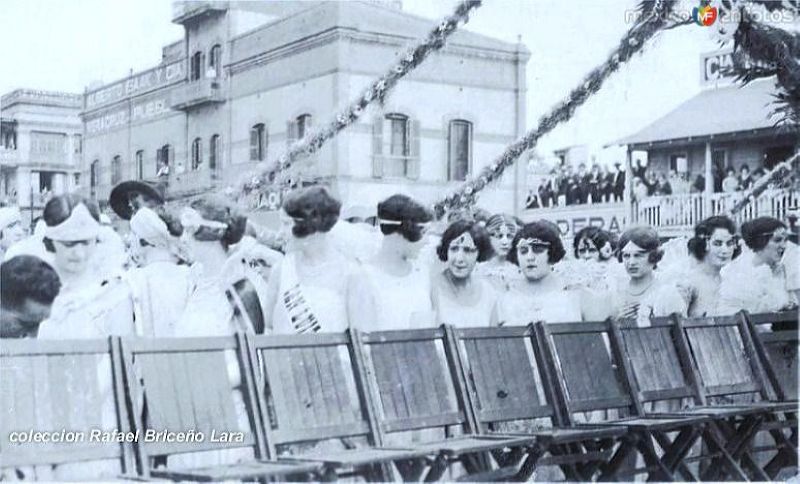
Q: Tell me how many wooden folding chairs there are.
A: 9